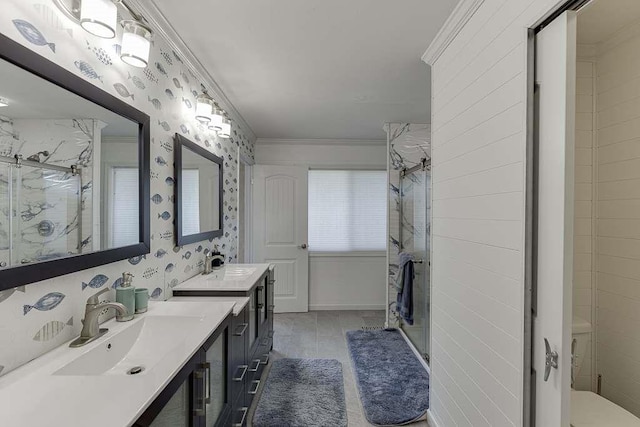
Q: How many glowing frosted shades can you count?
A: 5